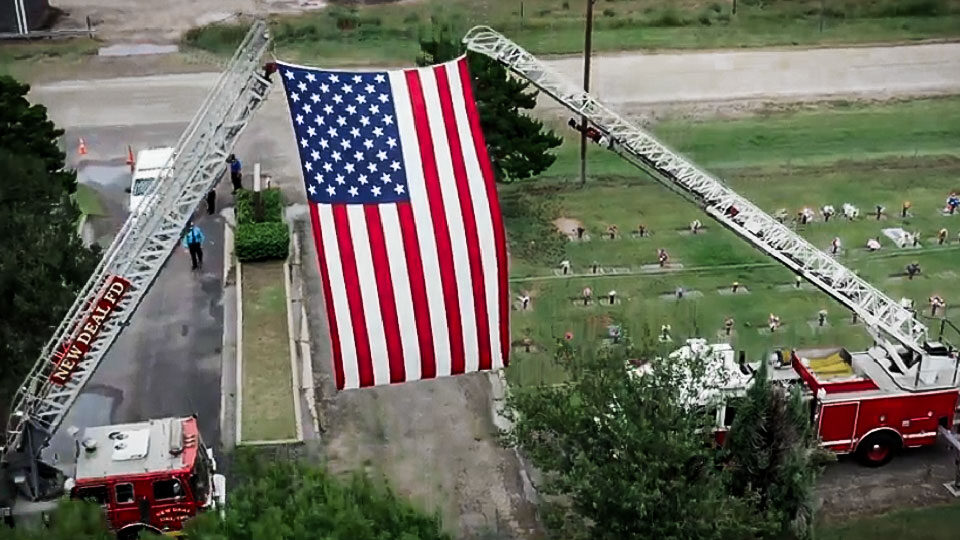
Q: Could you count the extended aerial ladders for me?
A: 2